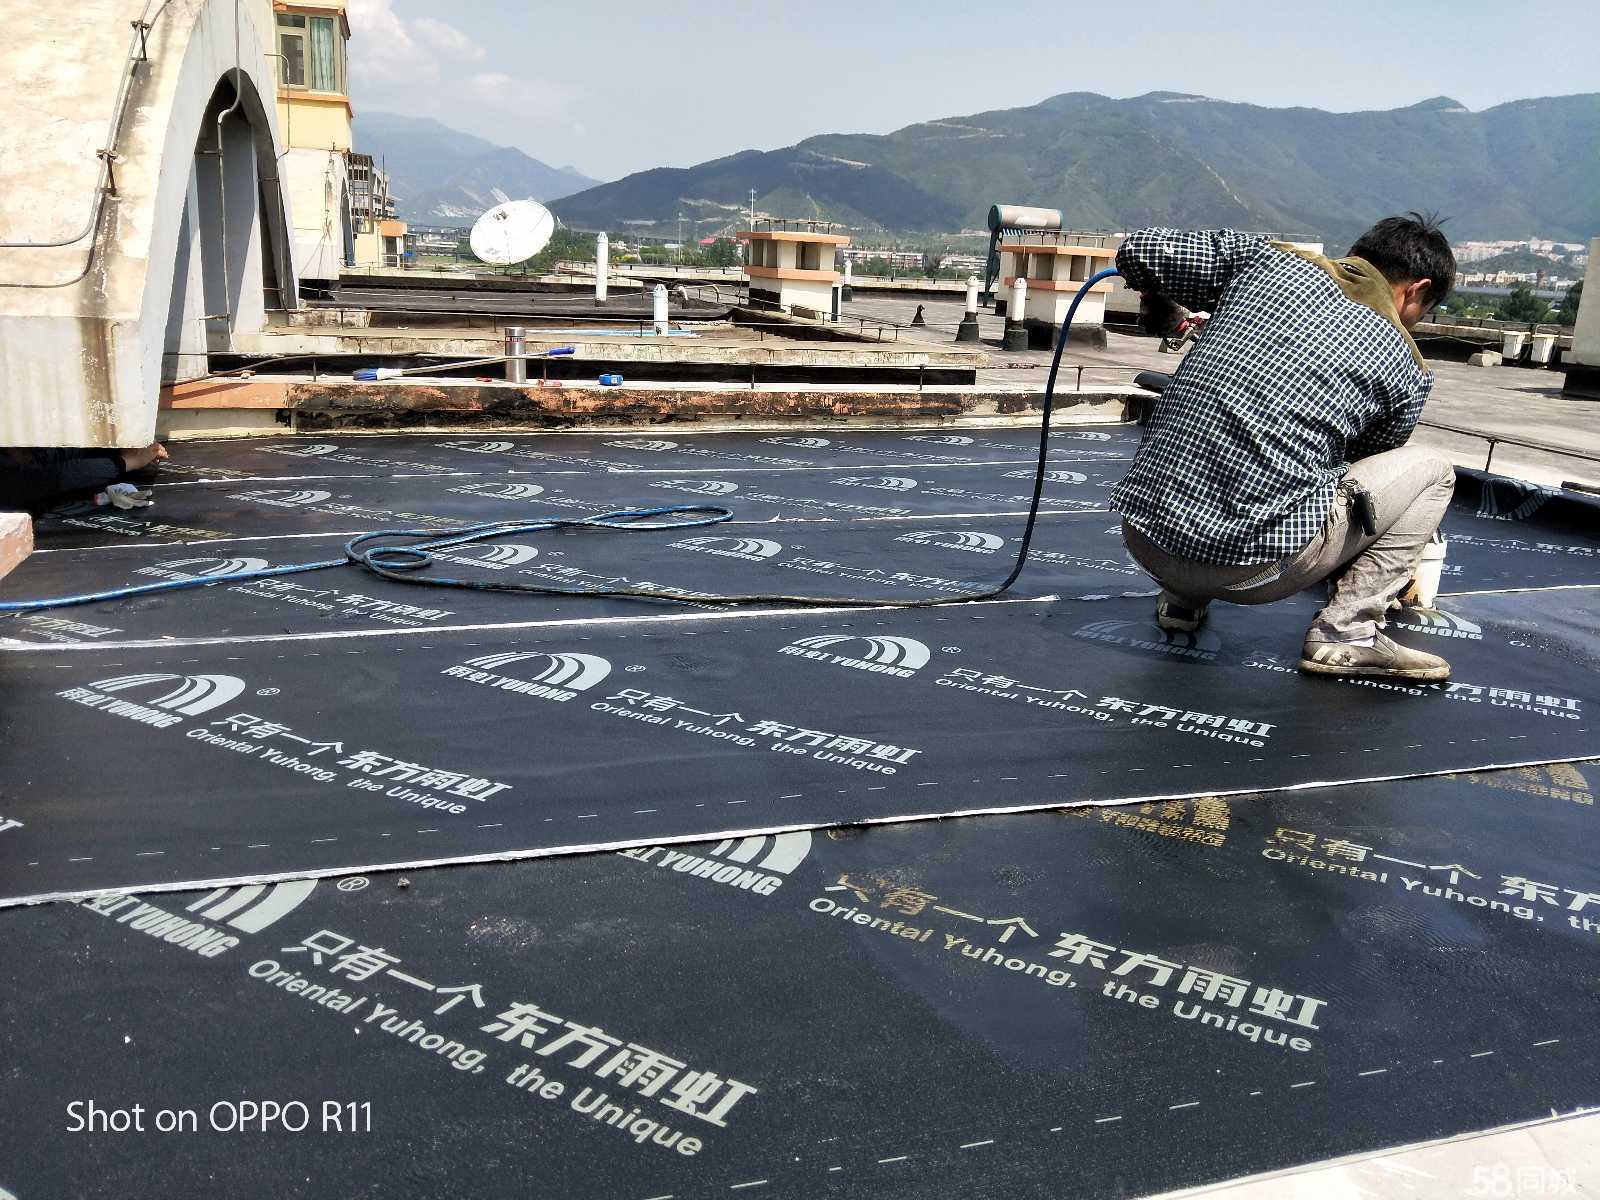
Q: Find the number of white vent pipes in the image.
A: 5